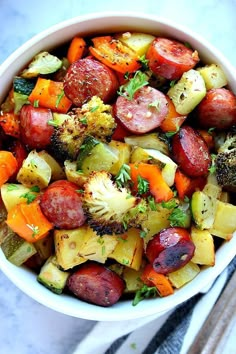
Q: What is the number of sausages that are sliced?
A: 9